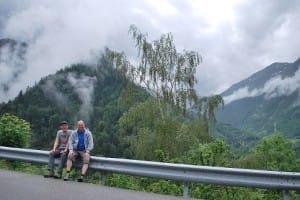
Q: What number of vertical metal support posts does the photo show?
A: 3